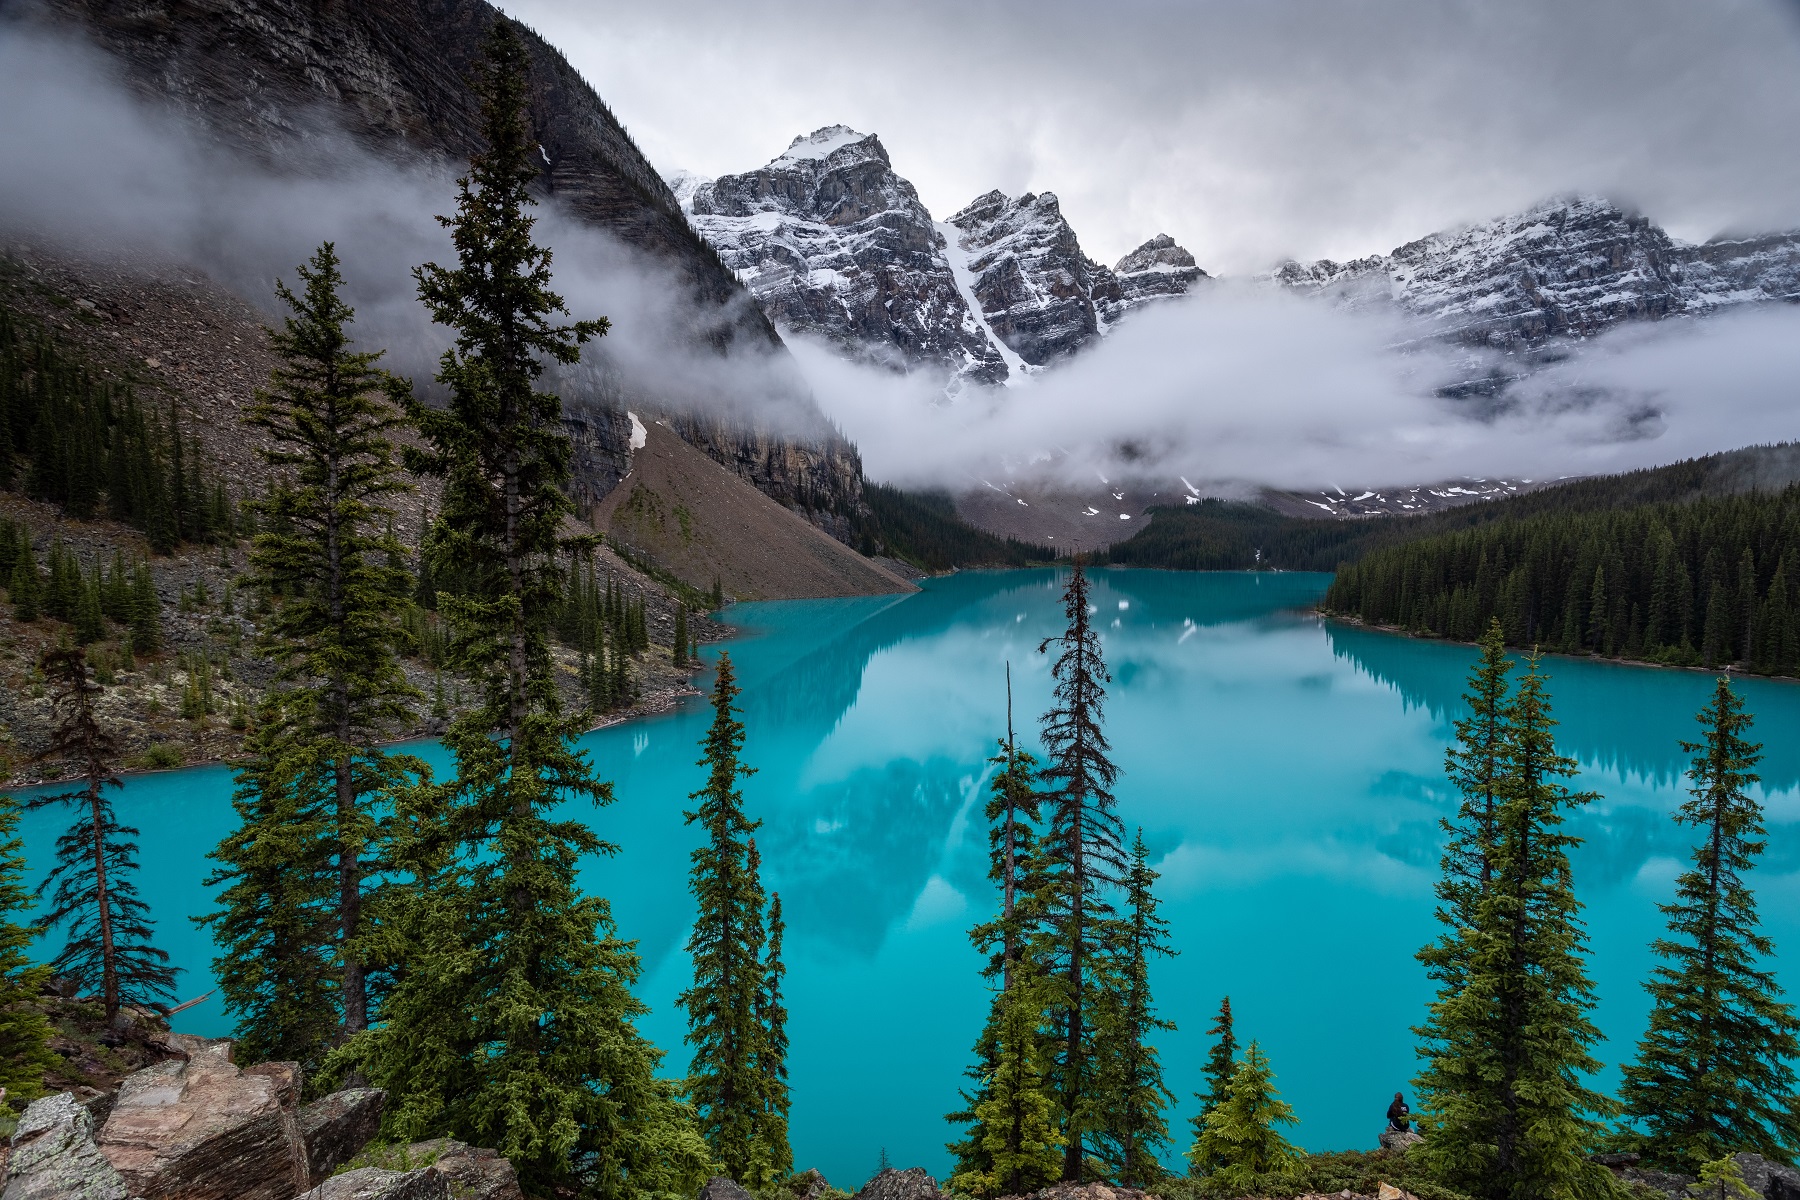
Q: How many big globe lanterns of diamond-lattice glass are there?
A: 0